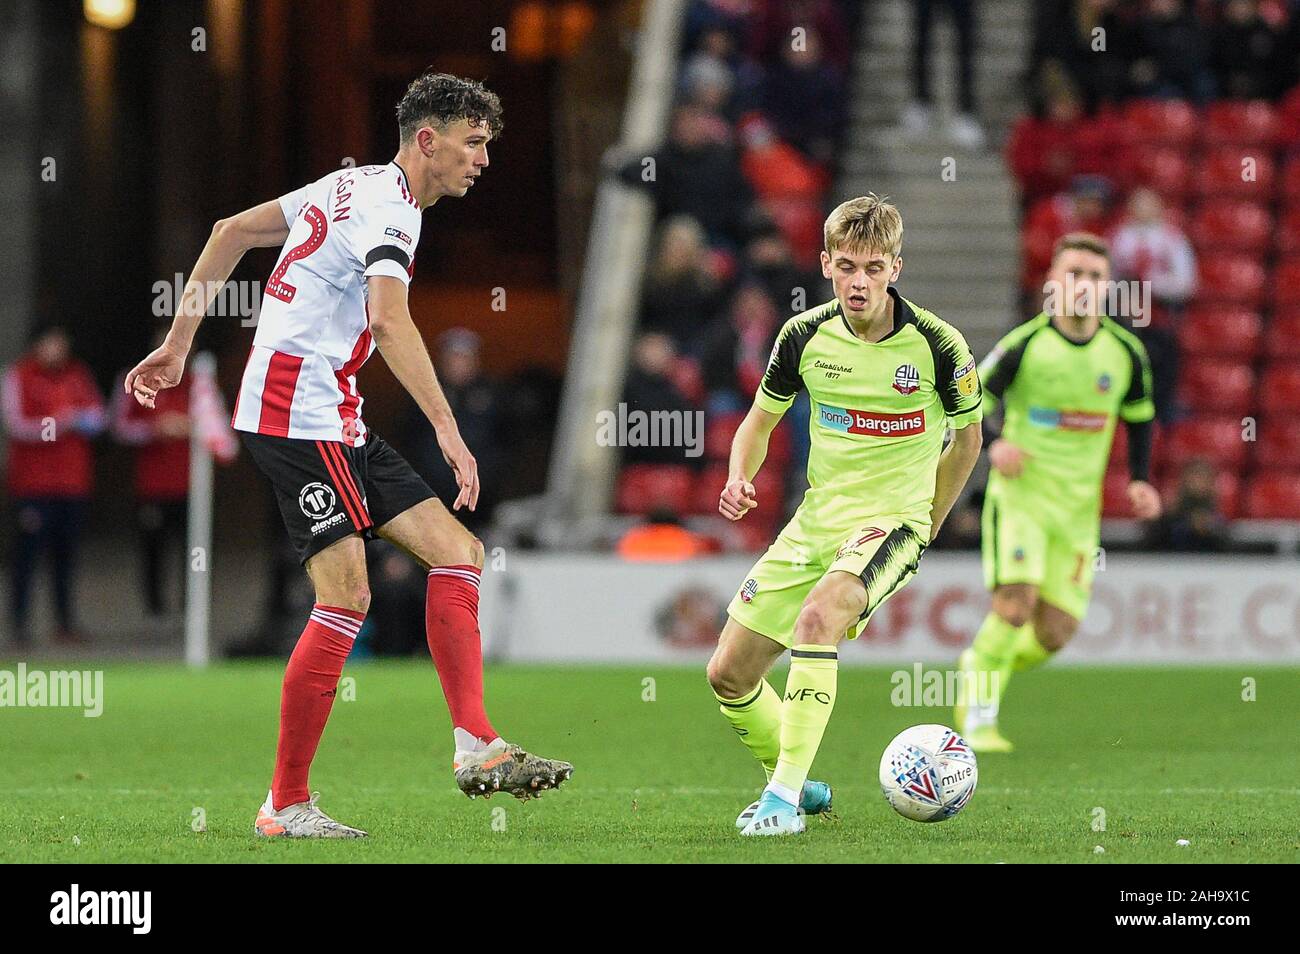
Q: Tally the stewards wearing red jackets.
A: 2